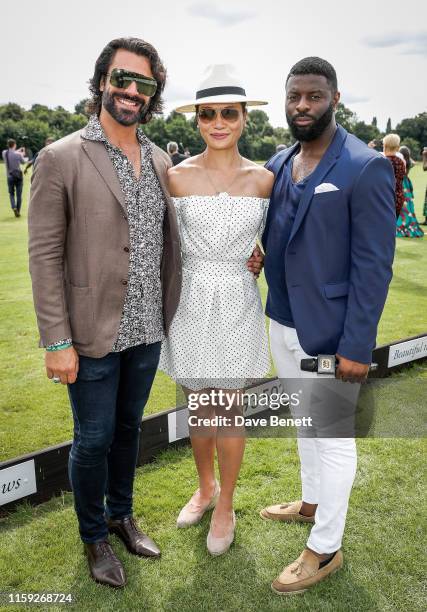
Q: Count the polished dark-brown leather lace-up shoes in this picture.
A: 2